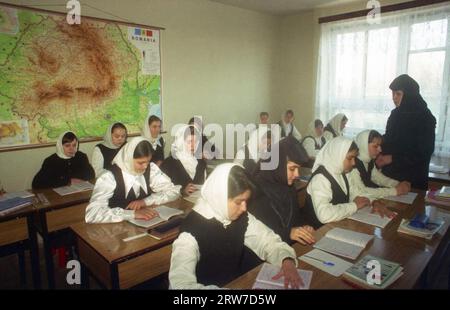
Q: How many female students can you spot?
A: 15